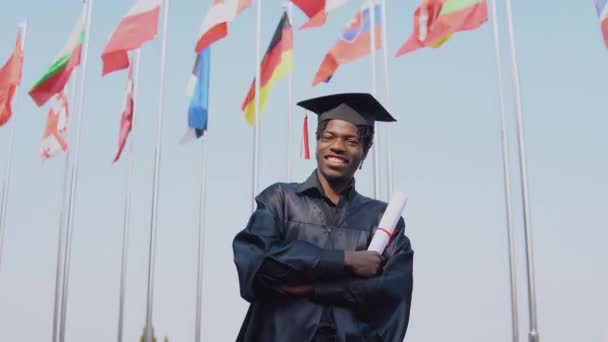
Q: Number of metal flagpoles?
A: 12